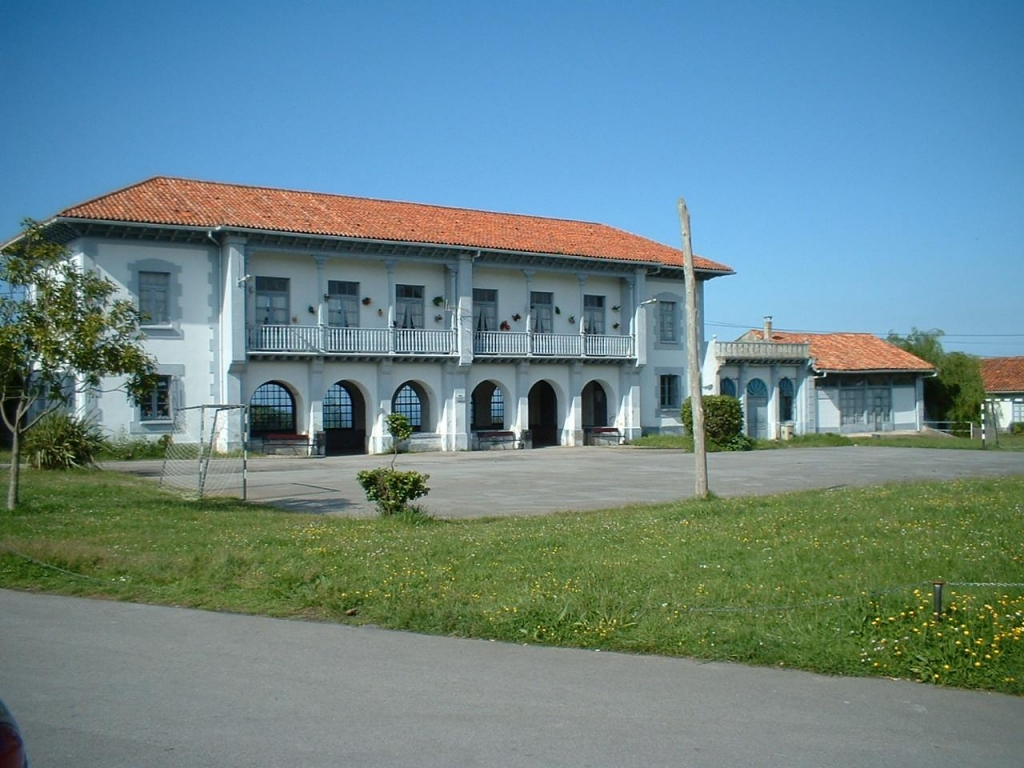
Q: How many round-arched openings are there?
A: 9